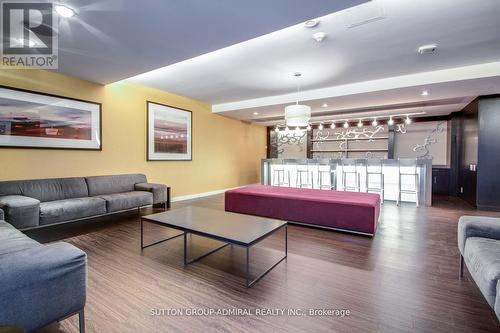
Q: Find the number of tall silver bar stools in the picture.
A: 6